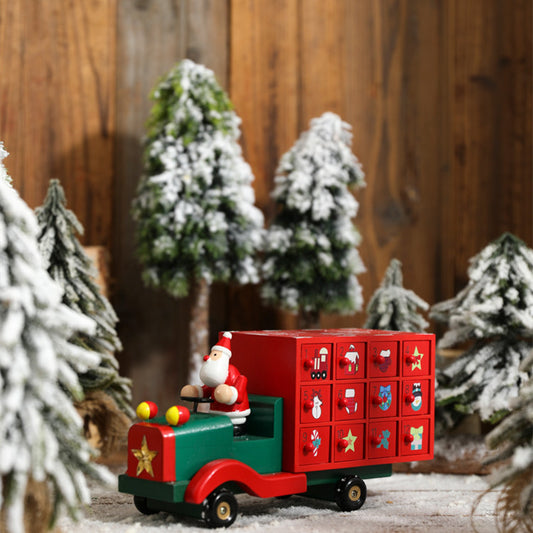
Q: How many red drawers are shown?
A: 12